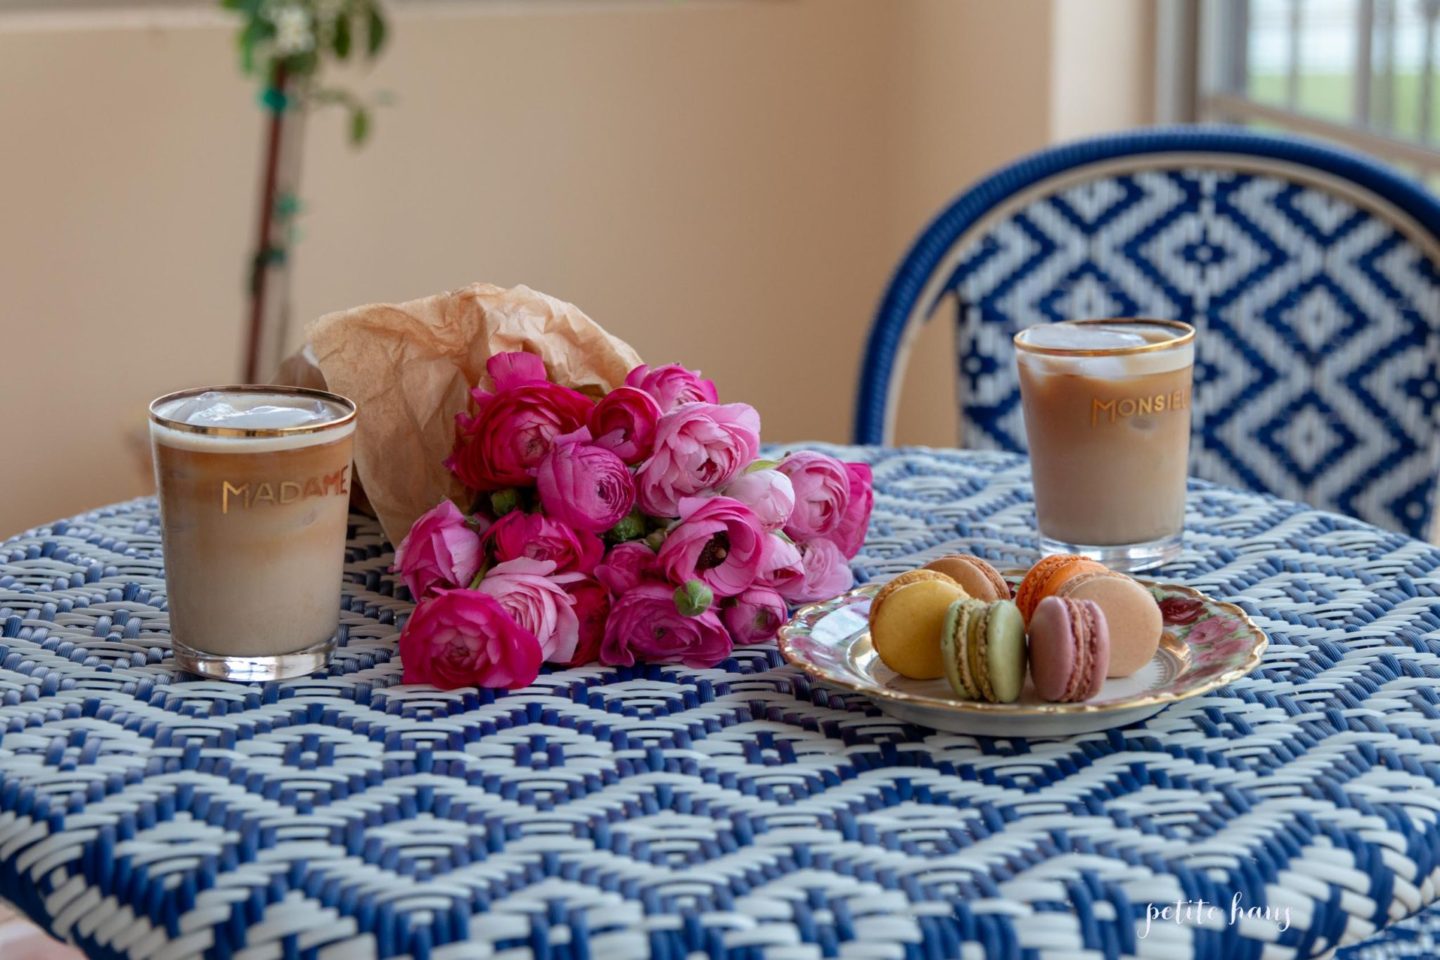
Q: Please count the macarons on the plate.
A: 6